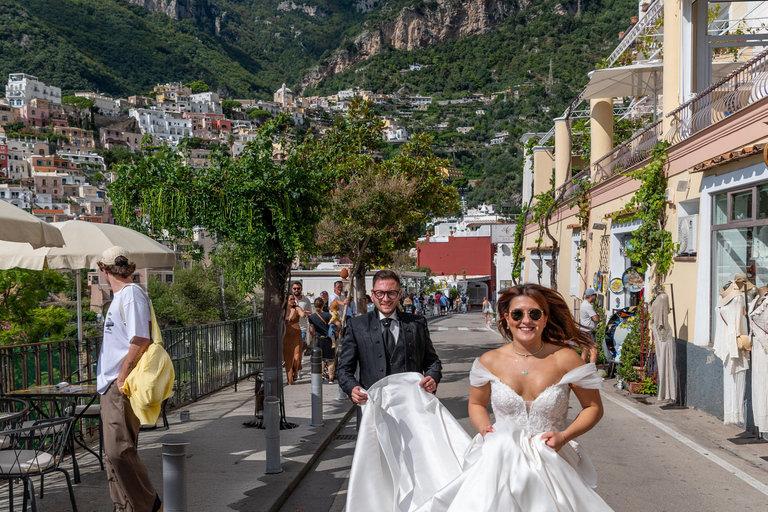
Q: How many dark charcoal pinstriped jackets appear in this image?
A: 1